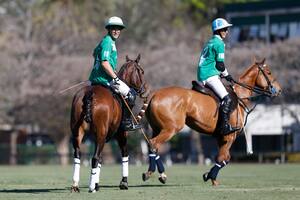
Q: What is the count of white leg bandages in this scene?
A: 4